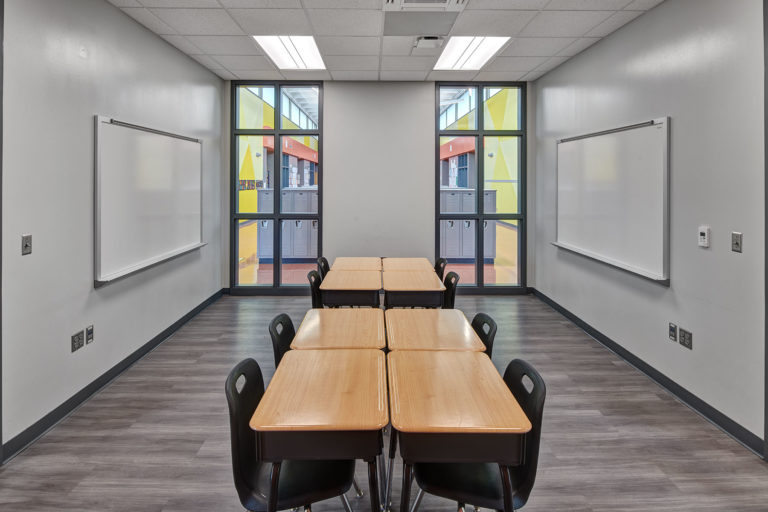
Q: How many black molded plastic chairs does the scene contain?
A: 8